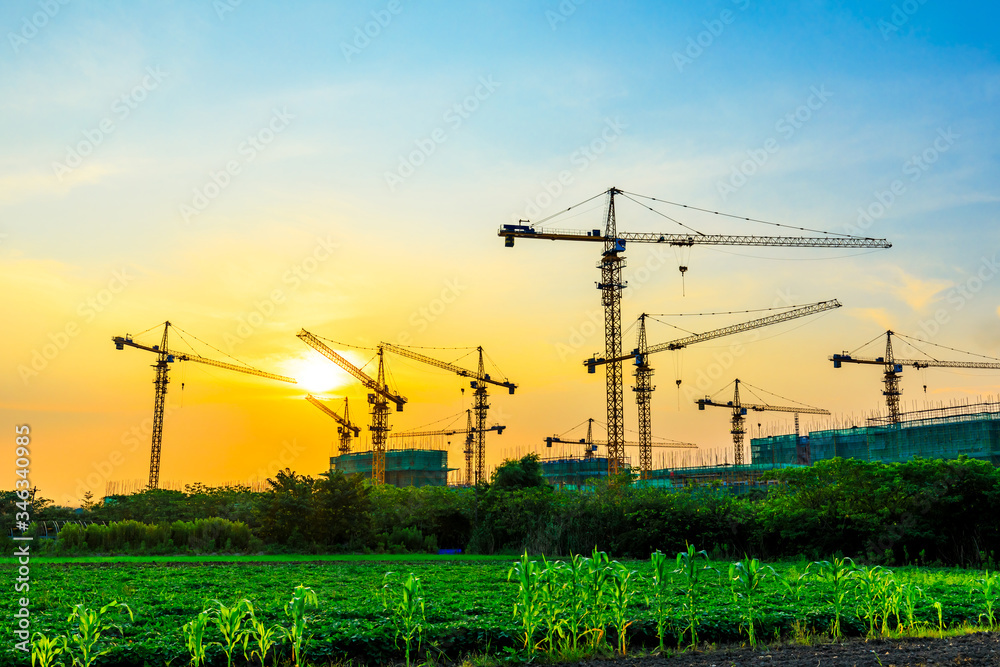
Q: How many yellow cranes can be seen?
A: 10